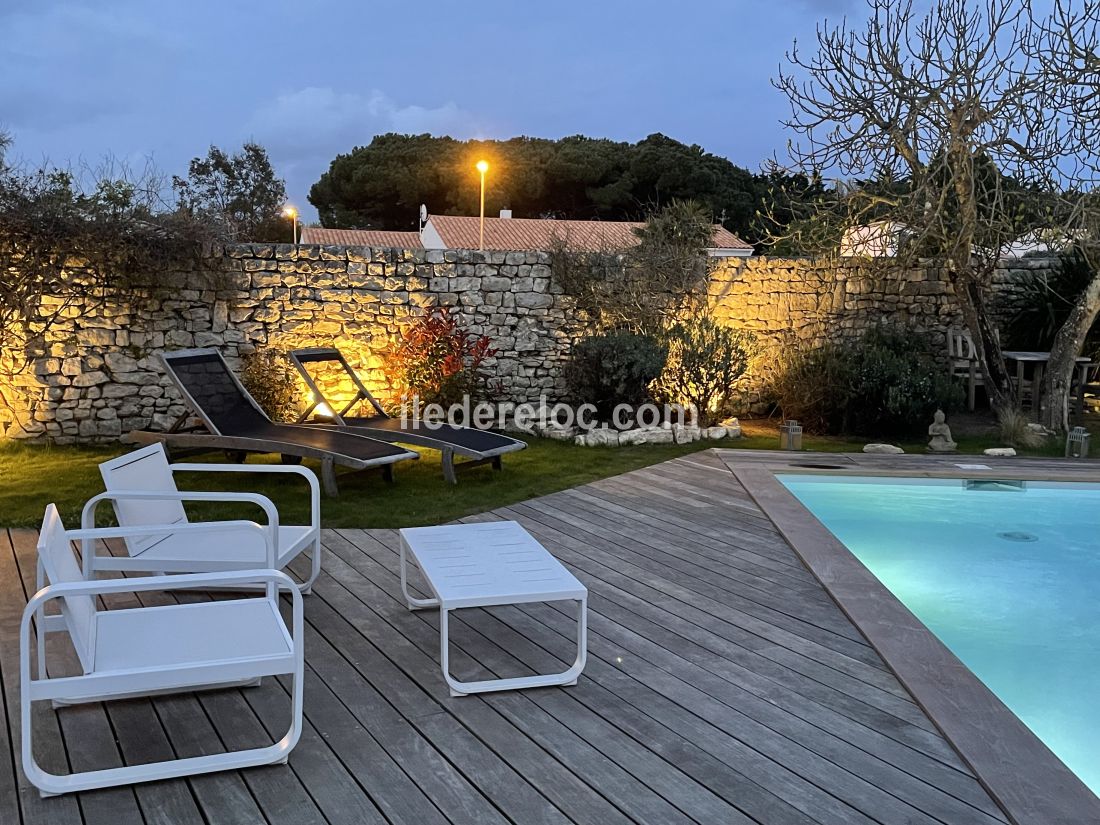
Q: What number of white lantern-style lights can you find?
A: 2